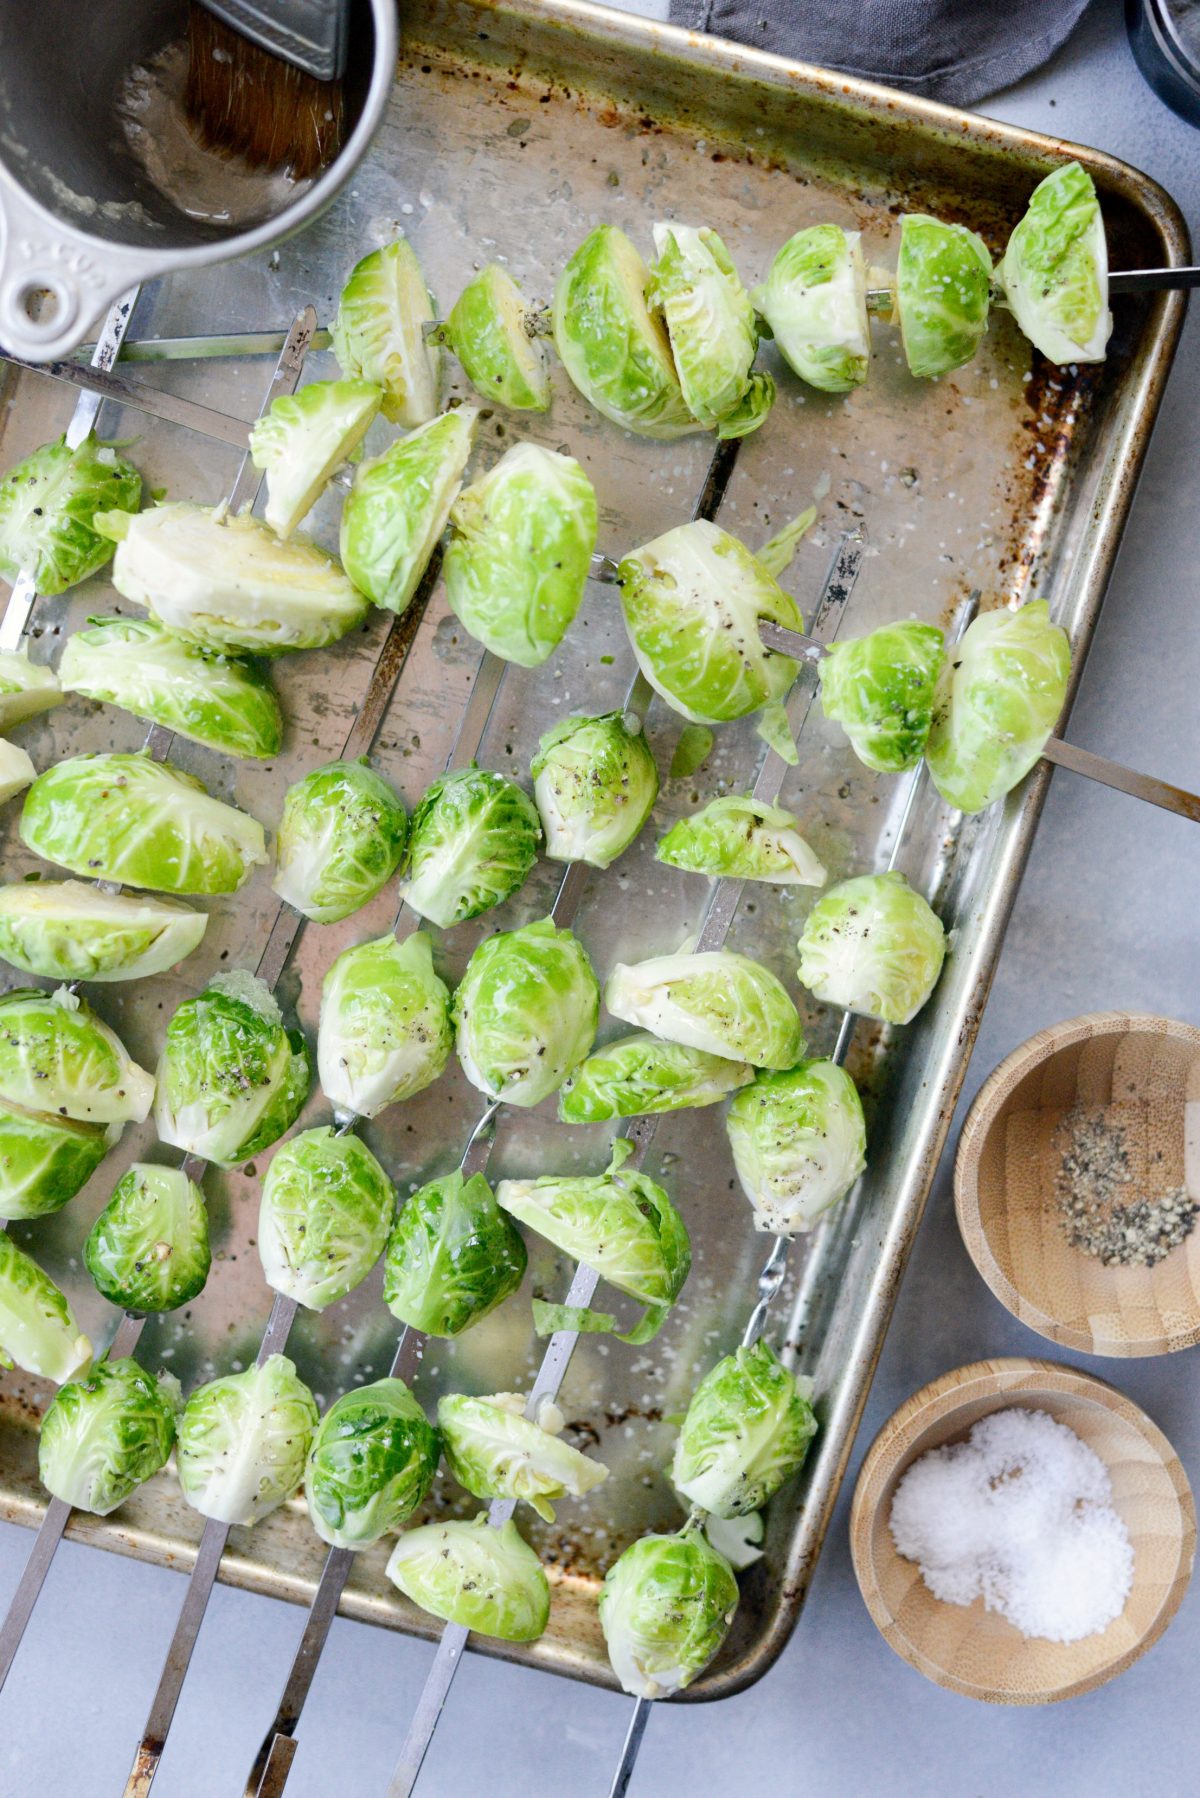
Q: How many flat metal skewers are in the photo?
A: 9